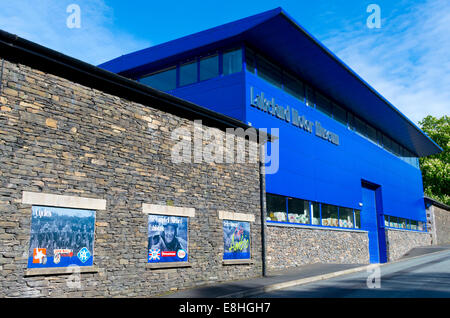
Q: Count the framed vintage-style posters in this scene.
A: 3